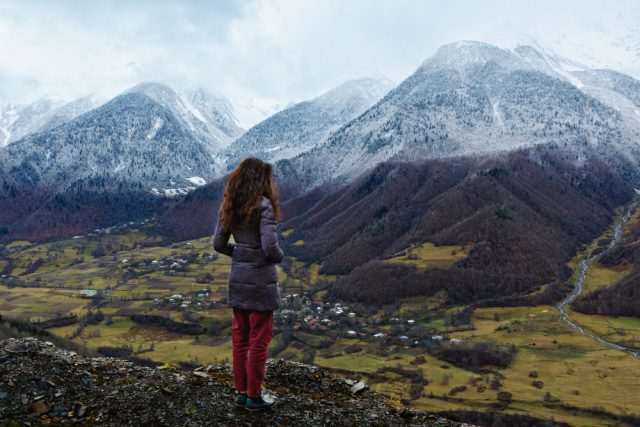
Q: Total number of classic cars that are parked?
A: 0